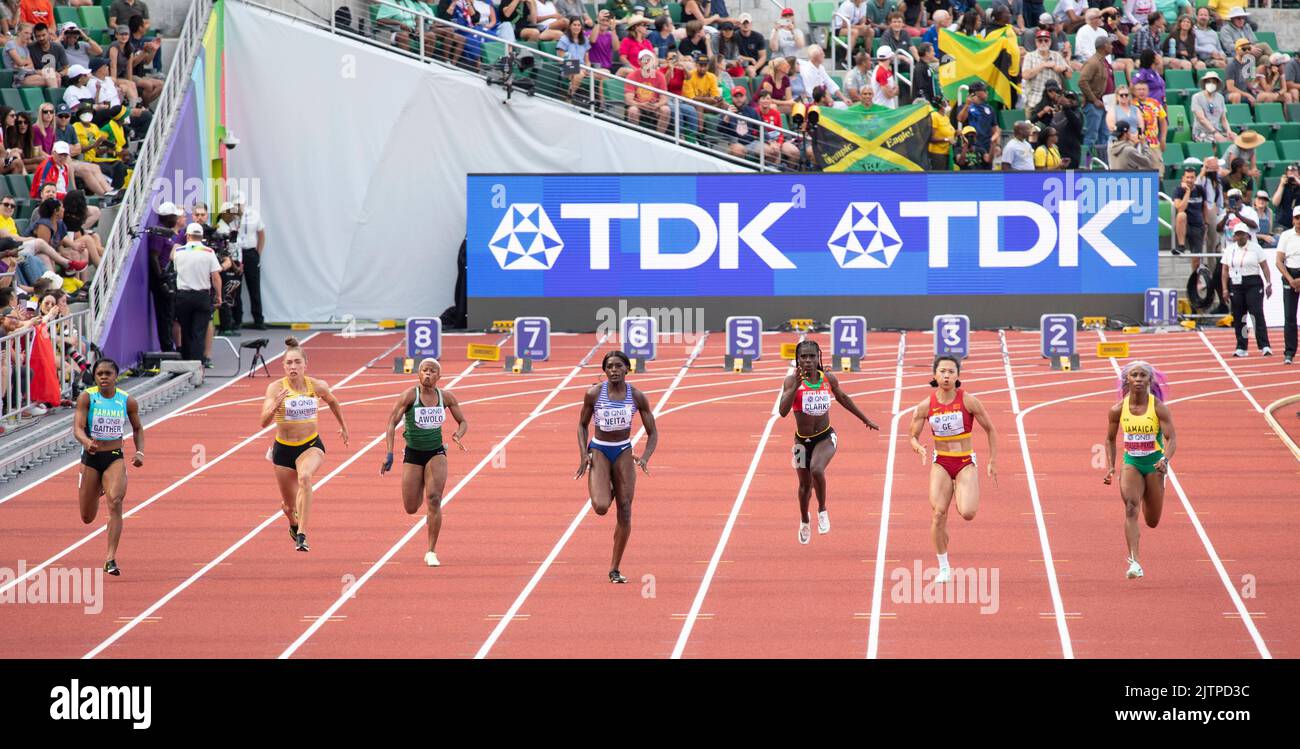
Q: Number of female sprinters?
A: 7